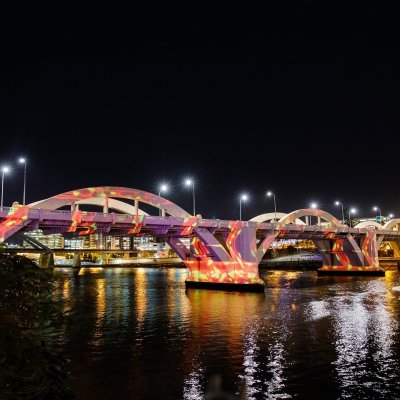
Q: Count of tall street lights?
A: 11